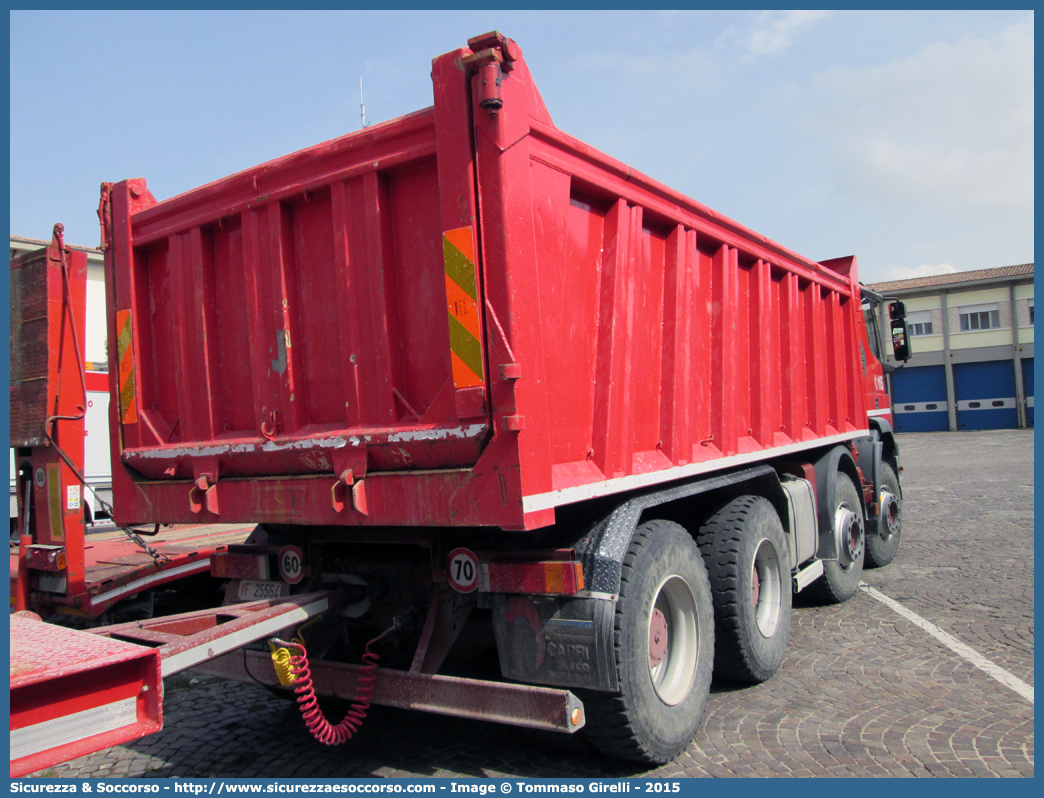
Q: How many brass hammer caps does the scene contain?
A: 0